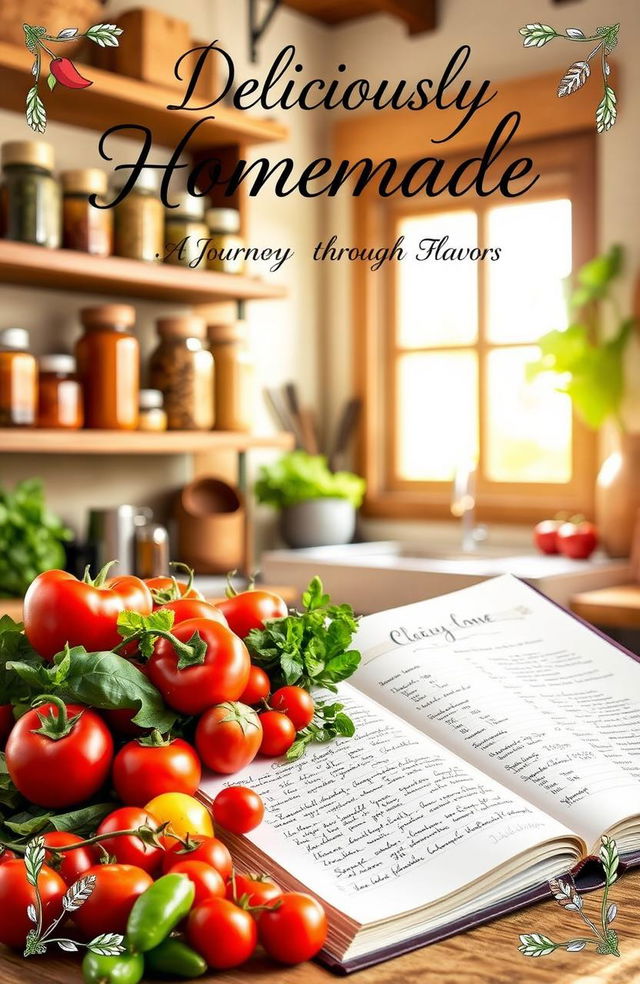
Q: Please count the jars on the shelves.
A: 11